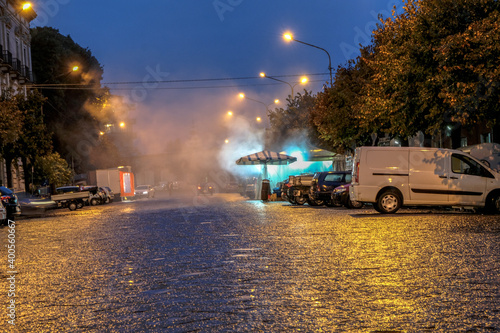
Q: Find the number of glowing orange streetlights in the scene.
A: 12